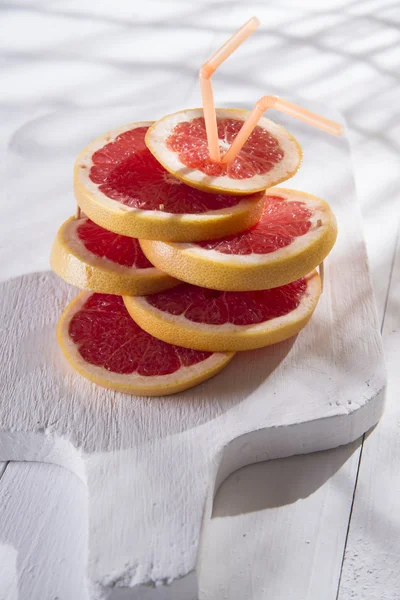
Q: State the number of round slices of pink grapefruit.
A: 6